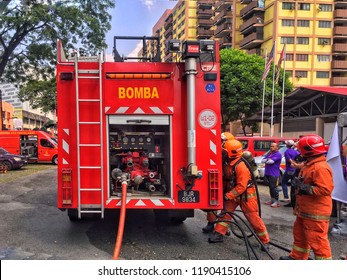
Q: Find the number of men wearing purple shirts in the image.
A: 2